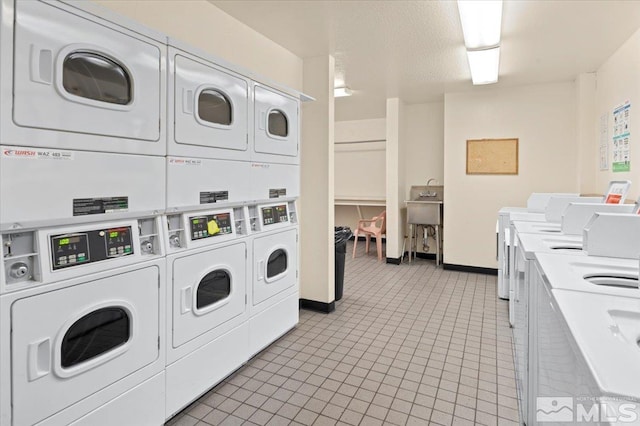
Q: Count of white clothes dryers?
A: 6